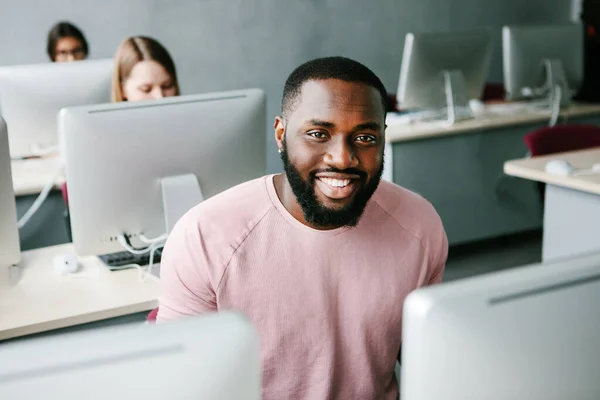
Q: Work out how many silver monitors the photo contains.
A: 7